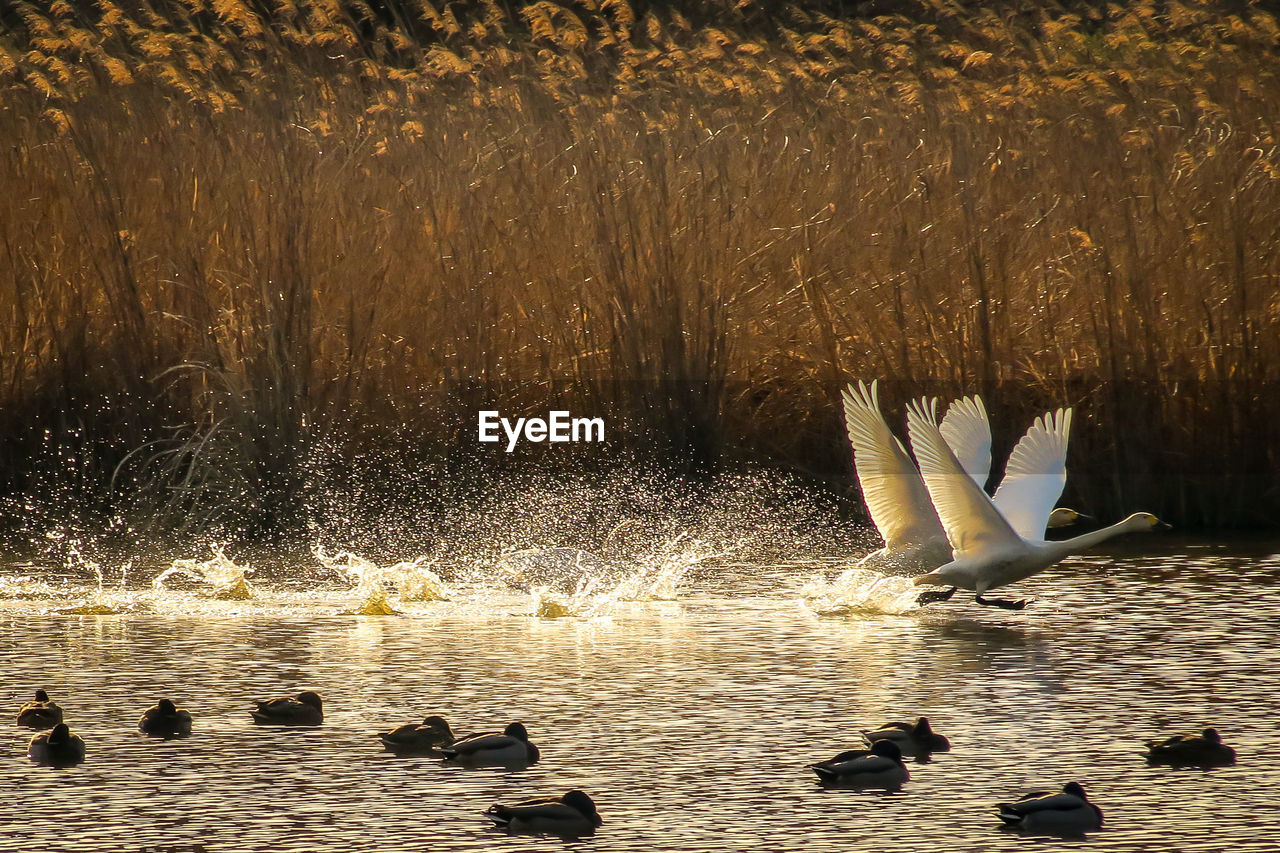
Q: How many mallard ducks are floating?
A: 11